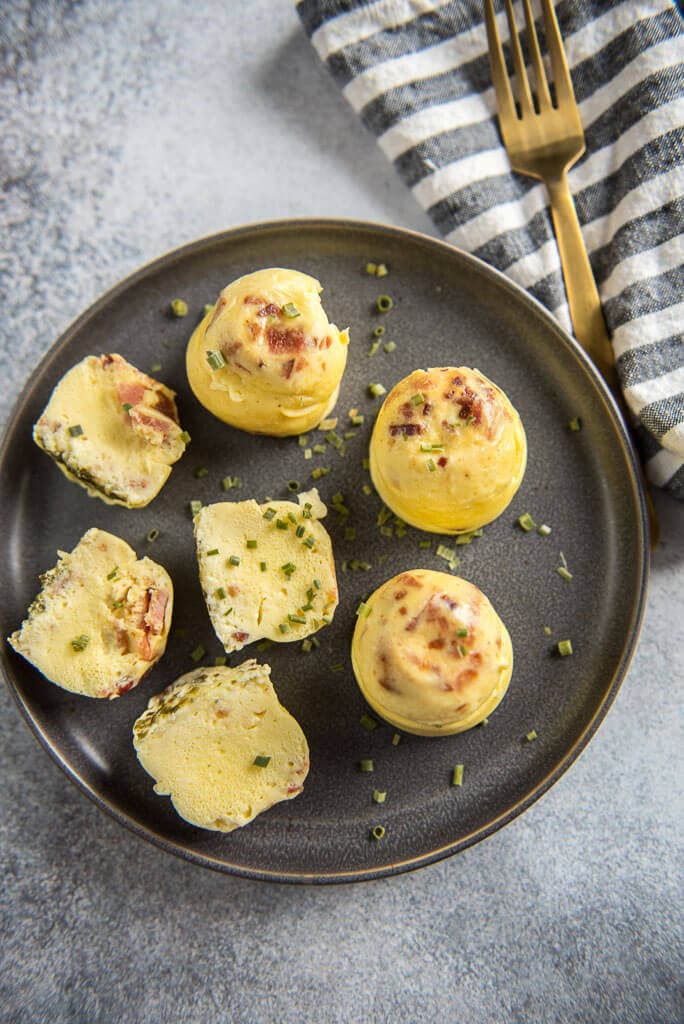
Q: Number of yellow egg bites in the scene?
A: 7